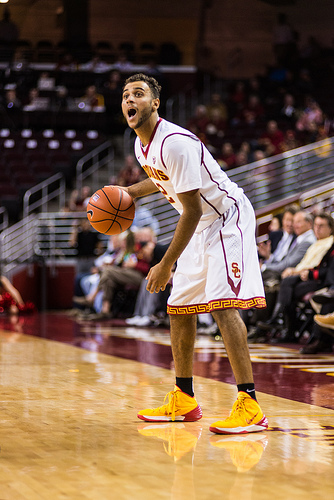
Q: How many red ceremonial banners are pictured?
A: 0